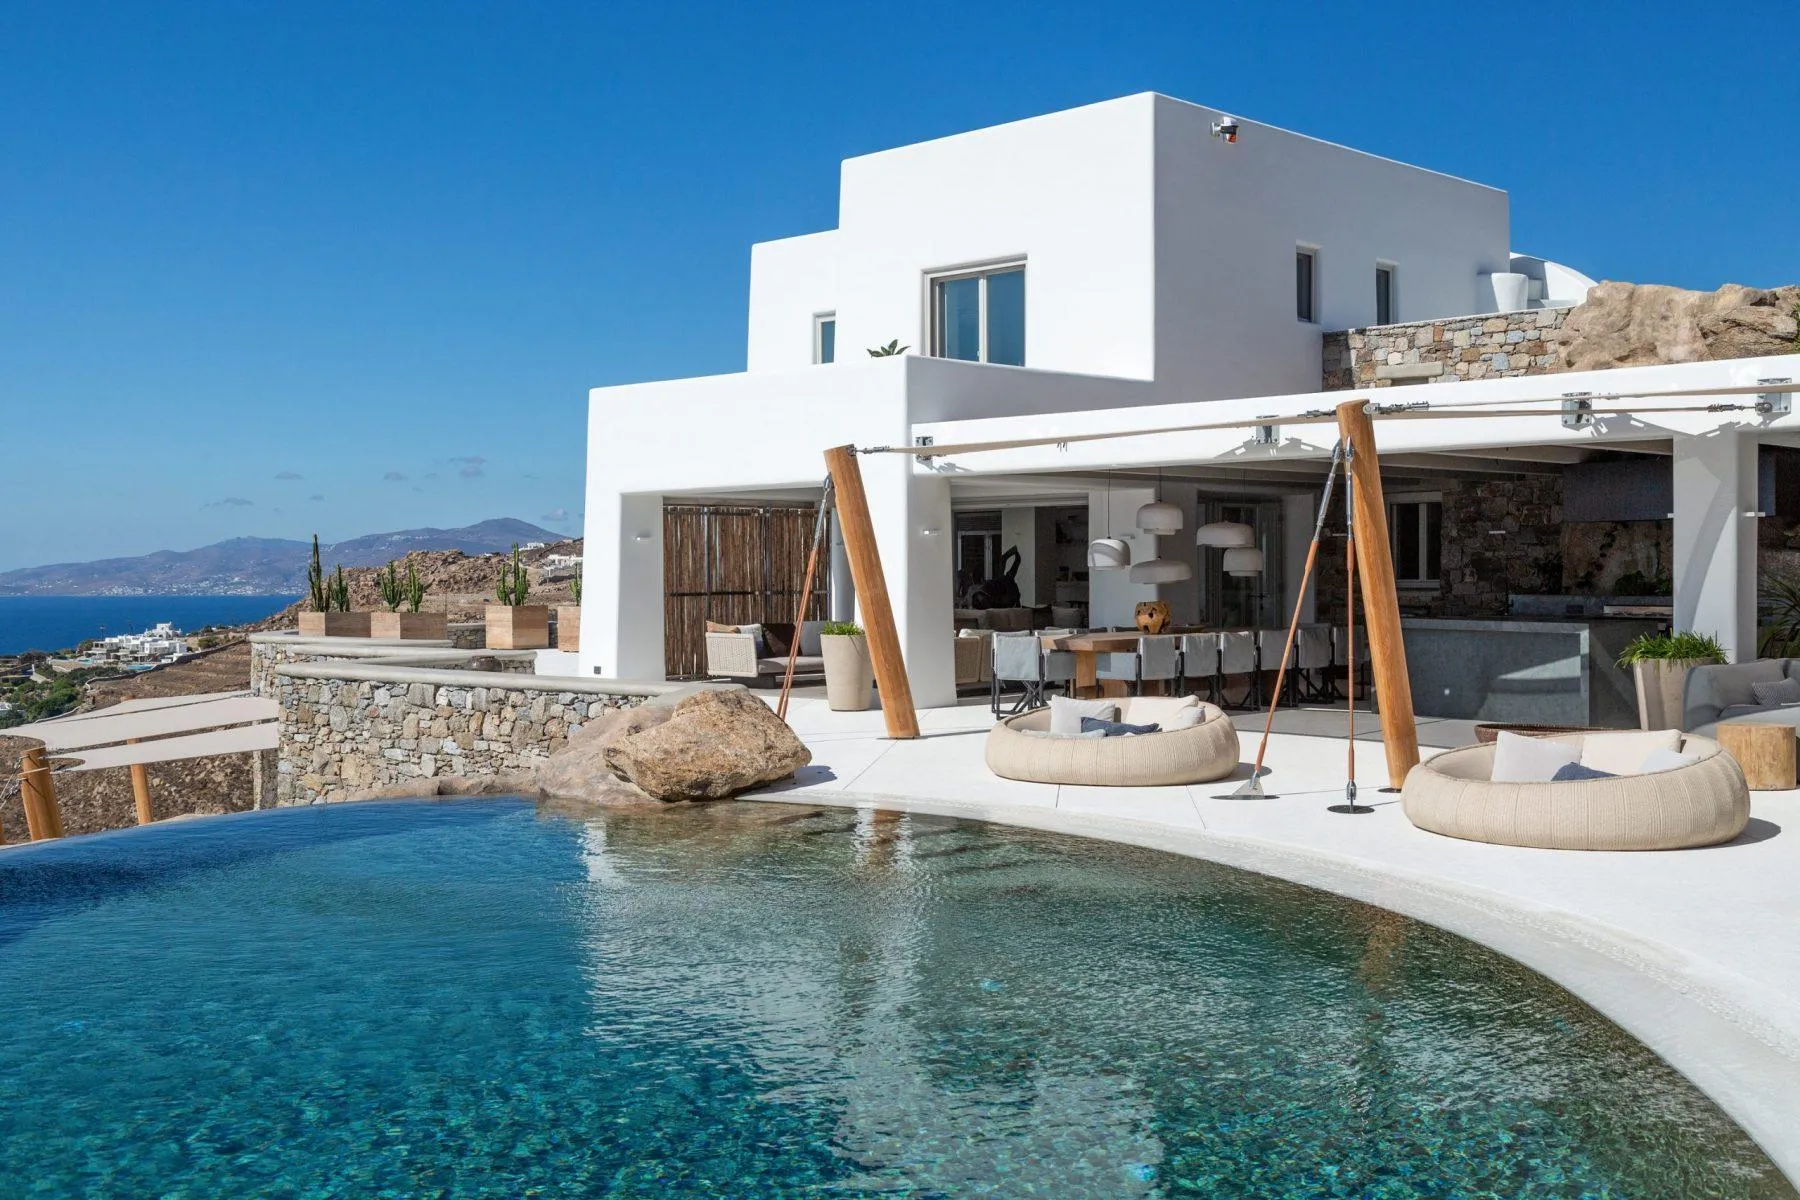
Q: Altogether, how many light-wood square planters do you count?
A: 4